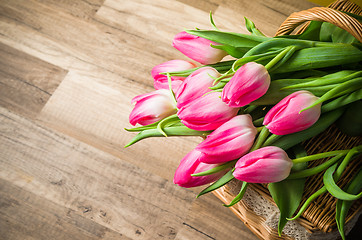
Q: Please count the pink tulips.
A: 10